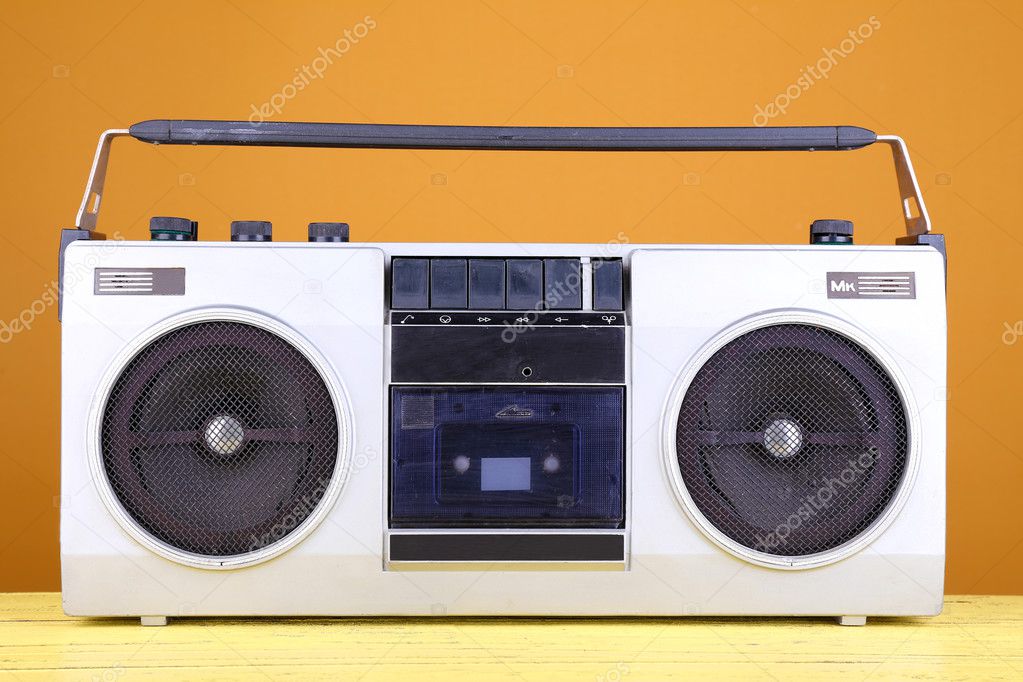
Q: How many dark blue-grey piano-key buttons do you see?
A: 6